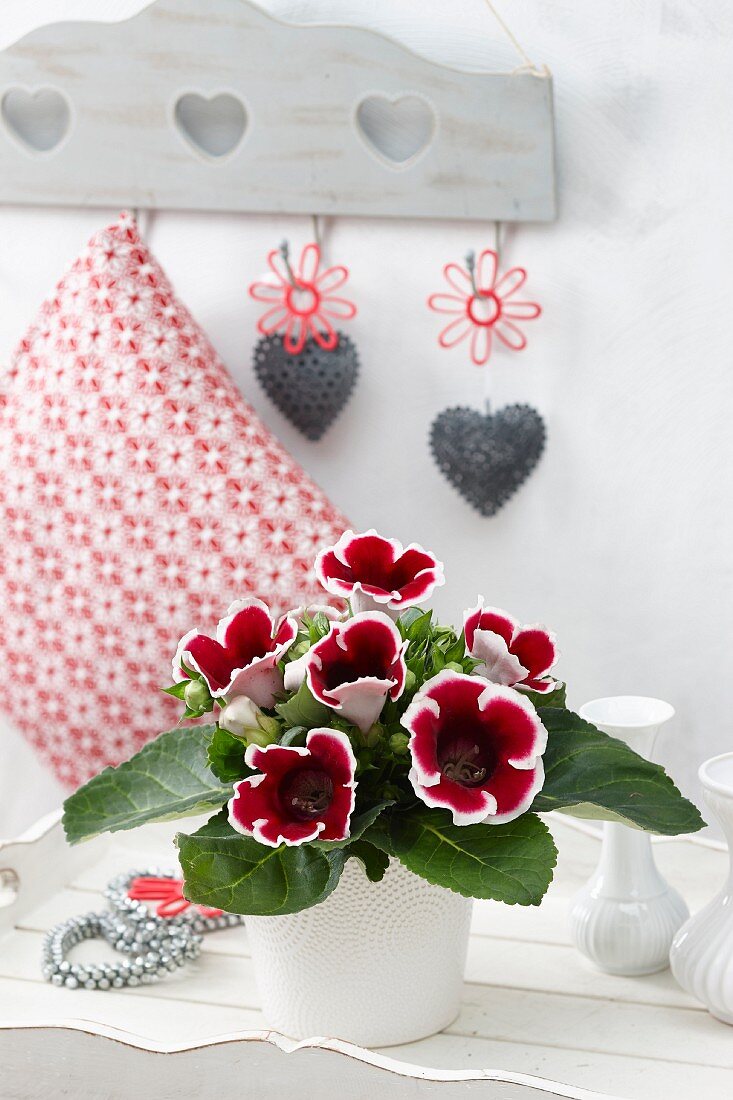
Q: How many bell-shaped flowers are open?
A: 6